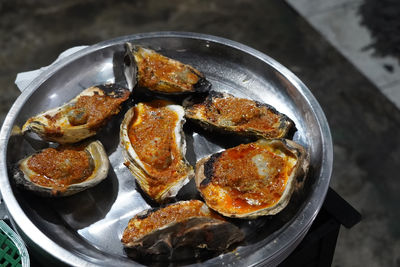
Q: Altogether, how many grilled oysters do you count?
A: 7